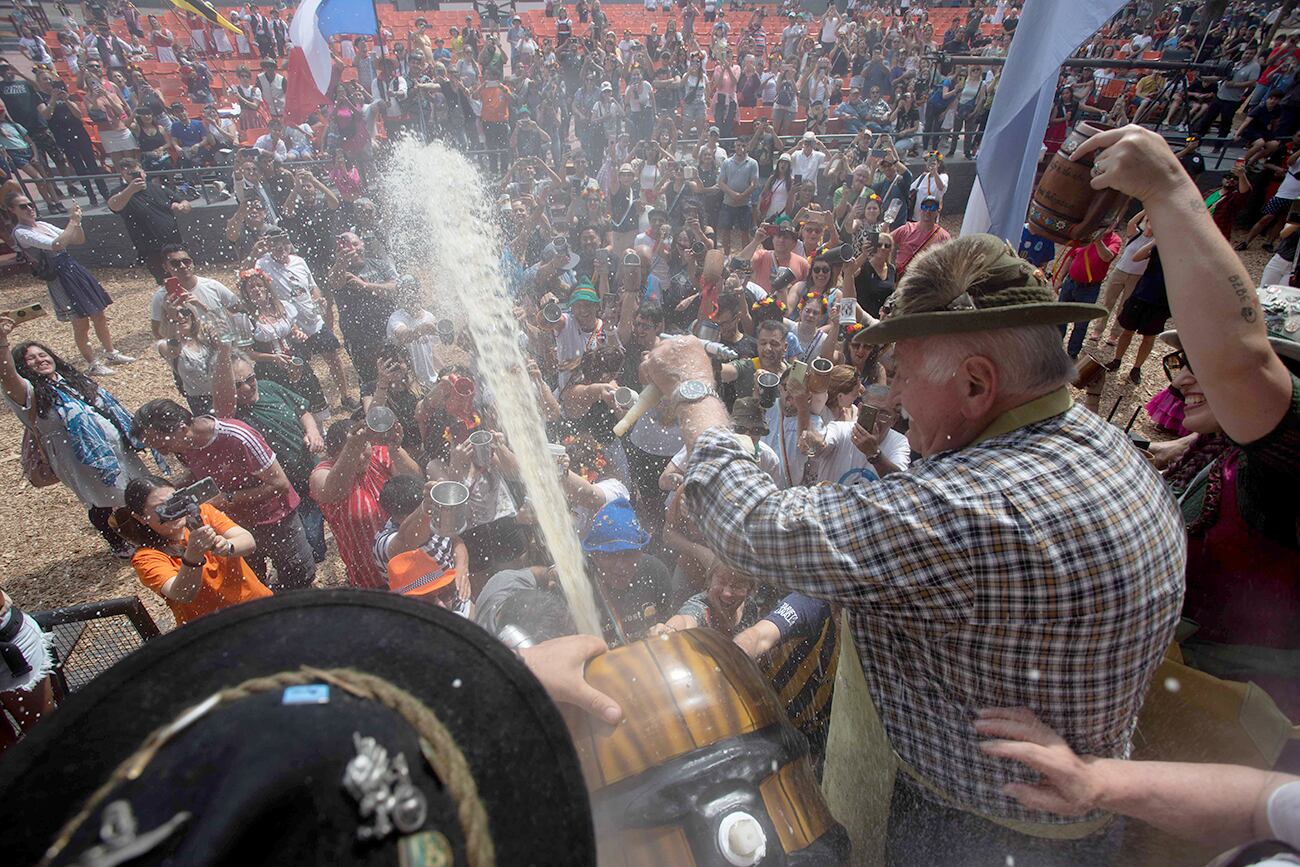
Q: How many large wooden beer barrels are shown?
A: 1